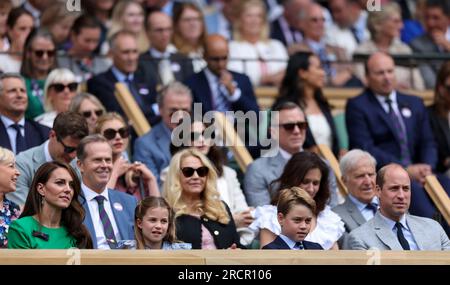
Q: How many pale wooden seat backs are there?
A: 4